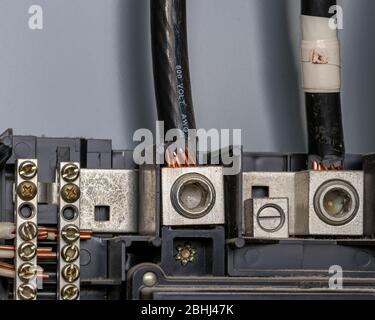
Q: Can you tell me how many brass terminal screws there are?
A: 12